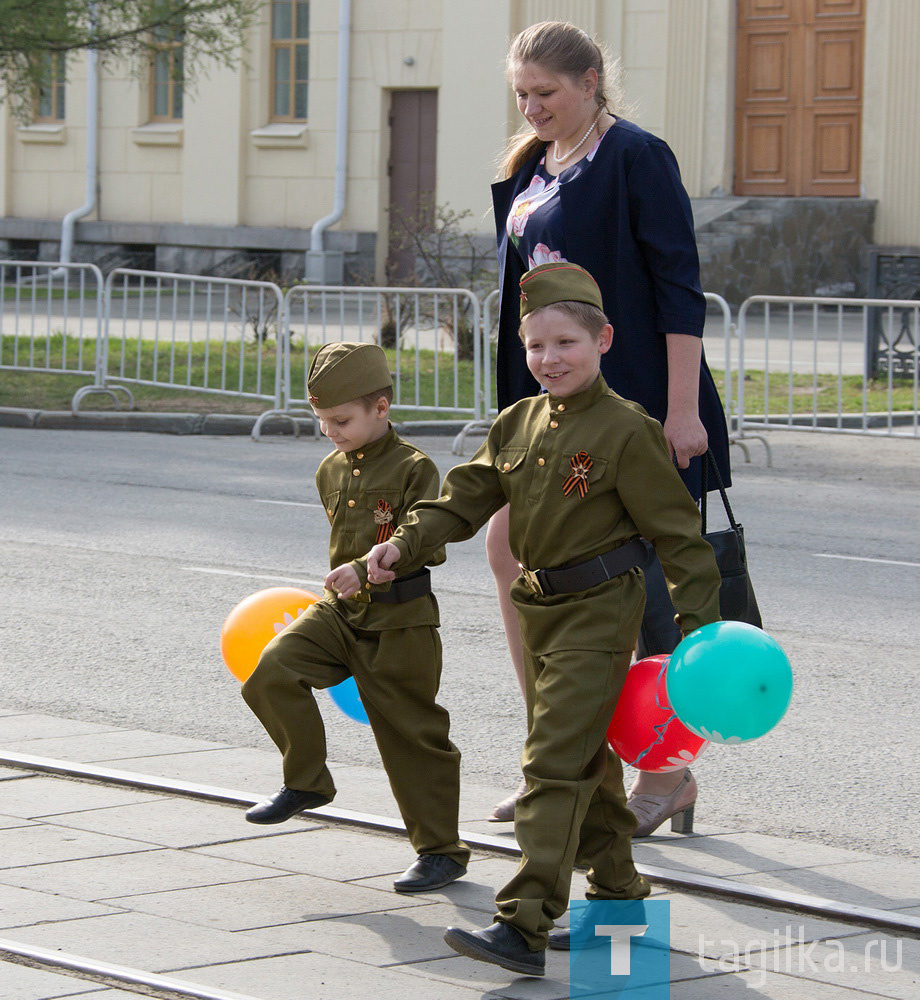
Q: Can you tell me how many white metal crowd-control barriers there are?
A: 5